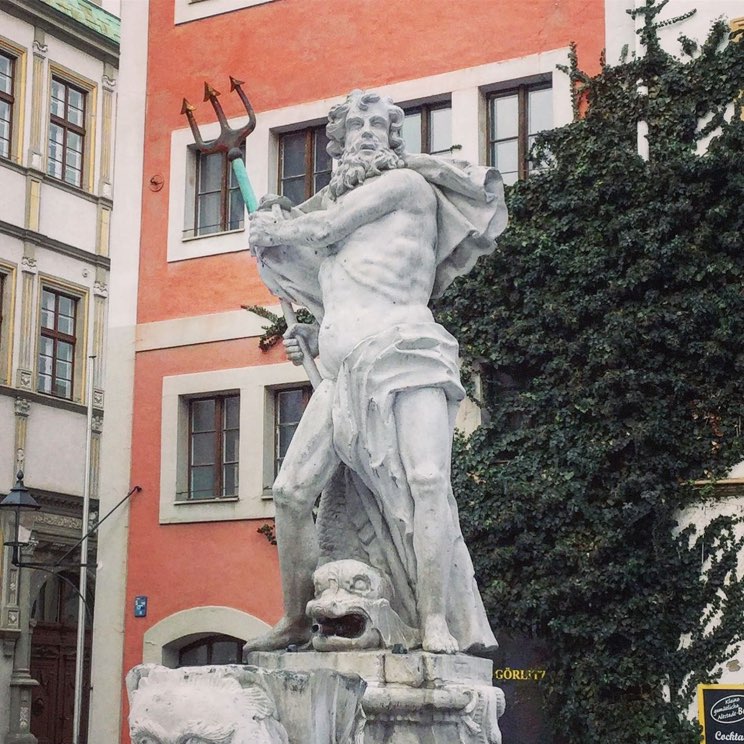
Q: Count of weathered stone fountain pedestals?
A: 1